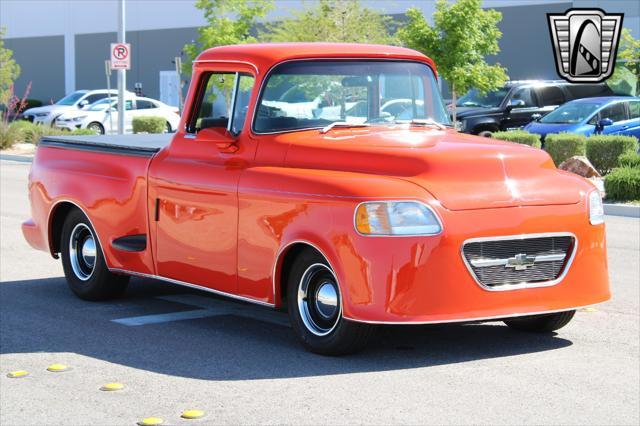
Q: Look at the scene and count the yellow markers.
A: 5